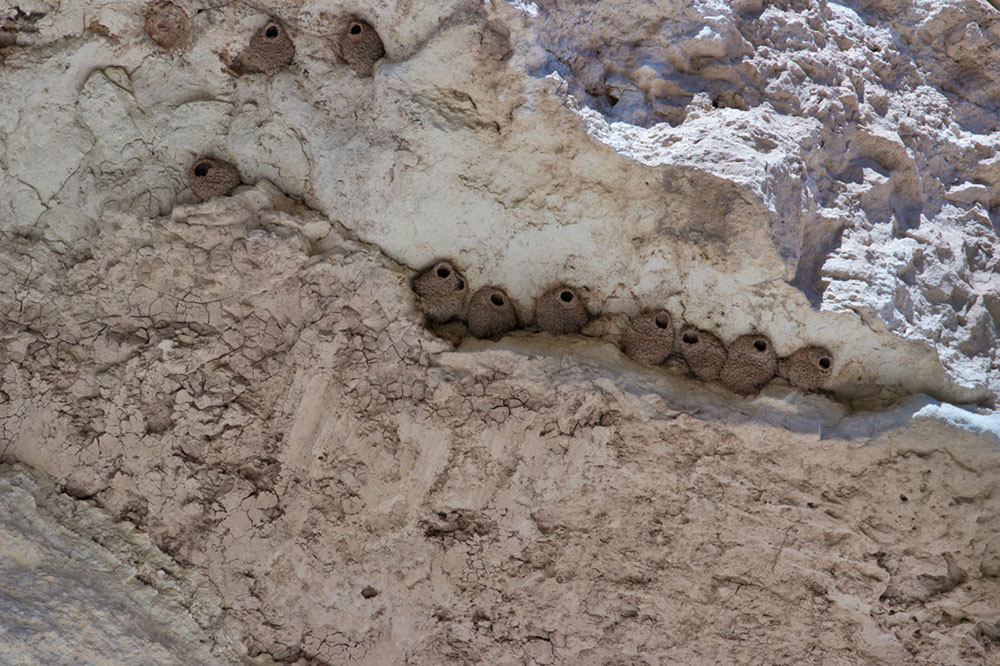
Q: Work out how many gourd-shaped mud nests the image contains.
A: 10